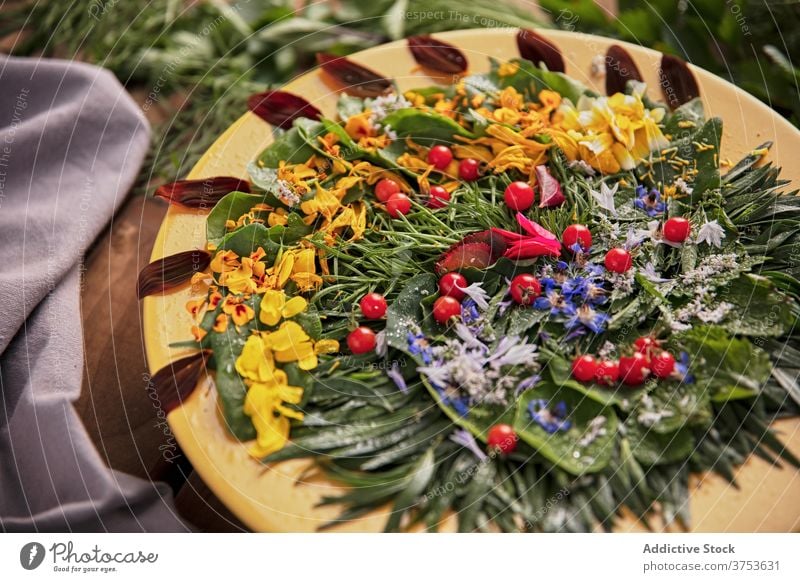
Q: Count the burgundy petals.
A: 9